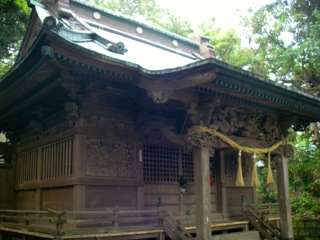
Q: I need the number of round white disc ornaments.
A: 3